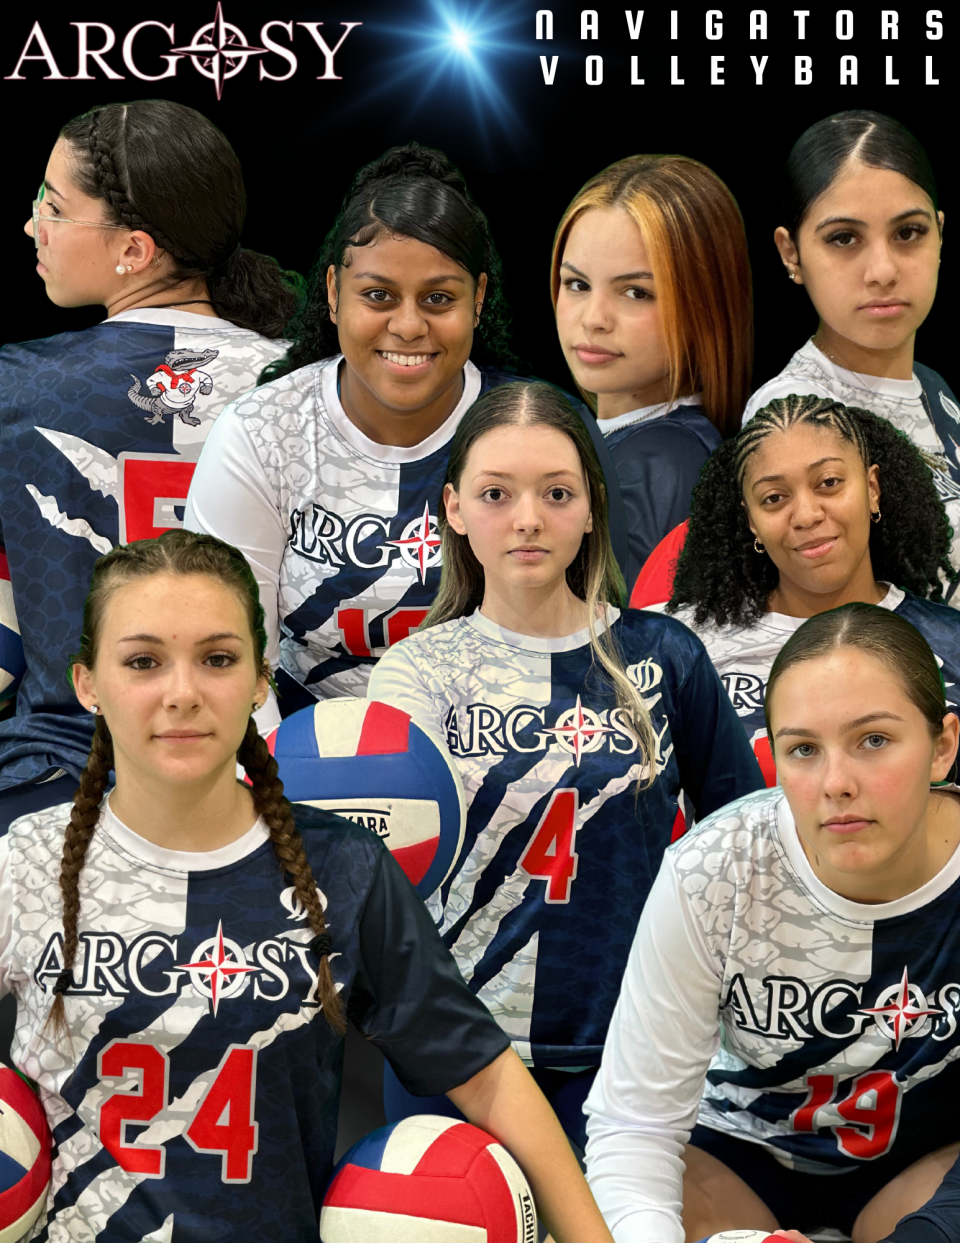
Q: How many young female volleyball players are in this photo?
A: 8